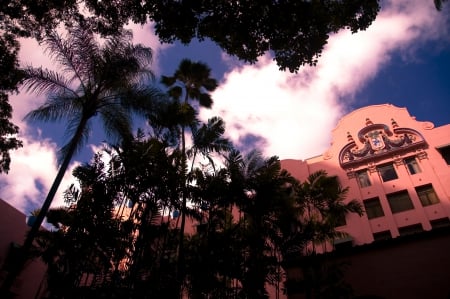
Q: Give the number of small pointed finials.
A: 3